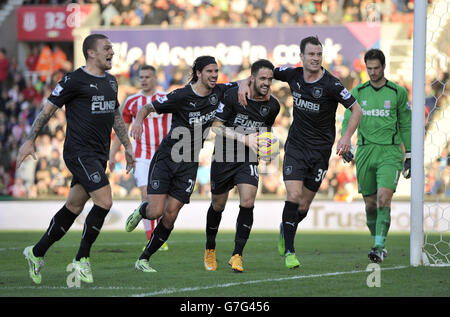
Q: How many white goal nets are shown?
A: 1